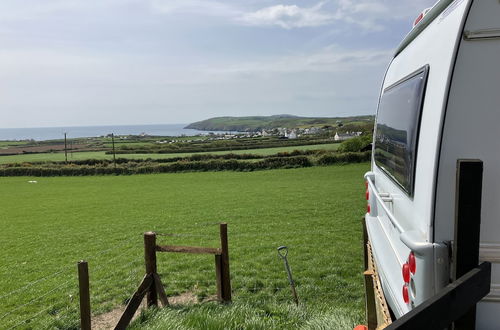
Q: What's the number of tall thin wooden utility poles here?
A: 2